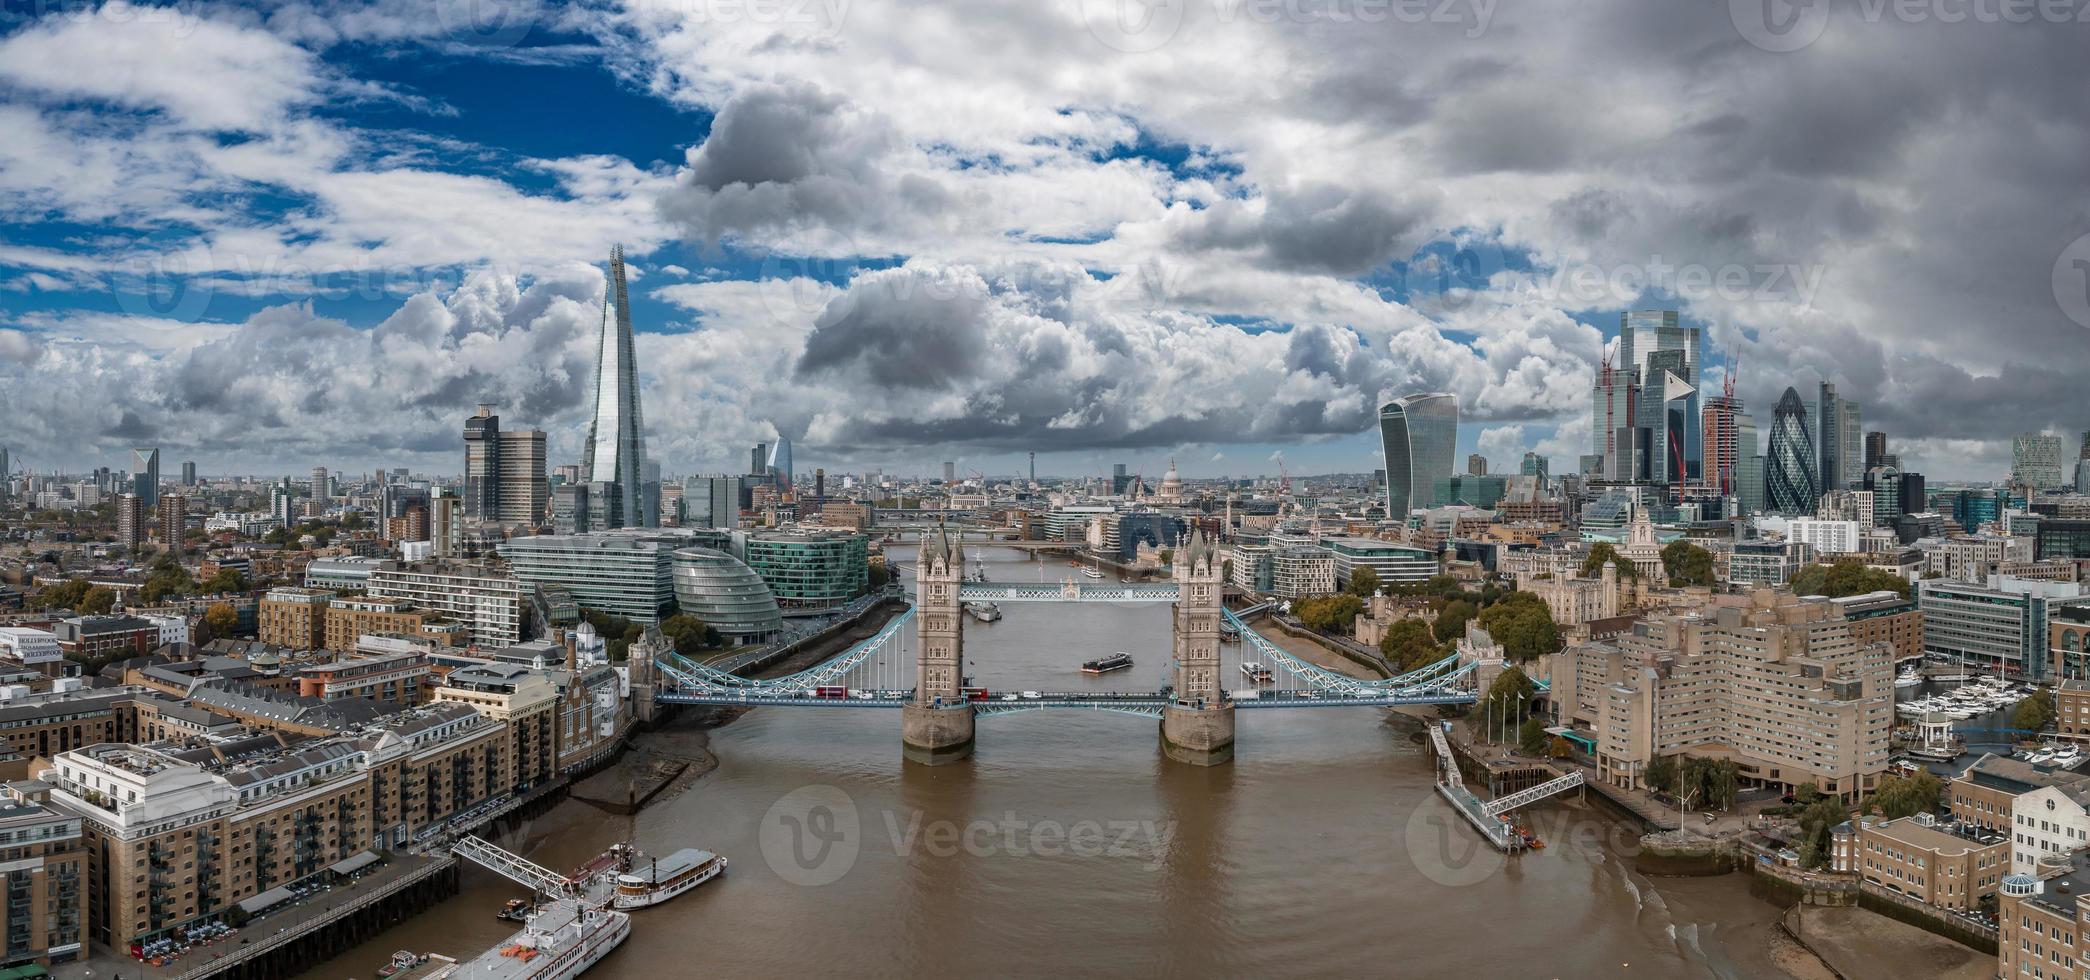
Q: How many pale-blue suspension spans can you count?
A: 2